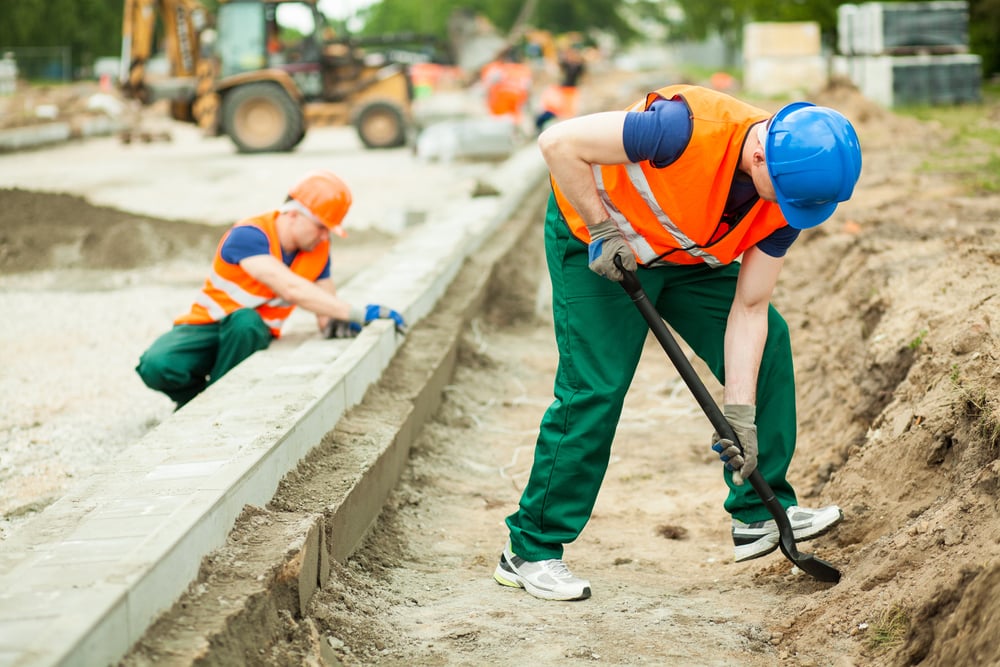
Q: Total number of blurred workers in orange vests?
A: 2